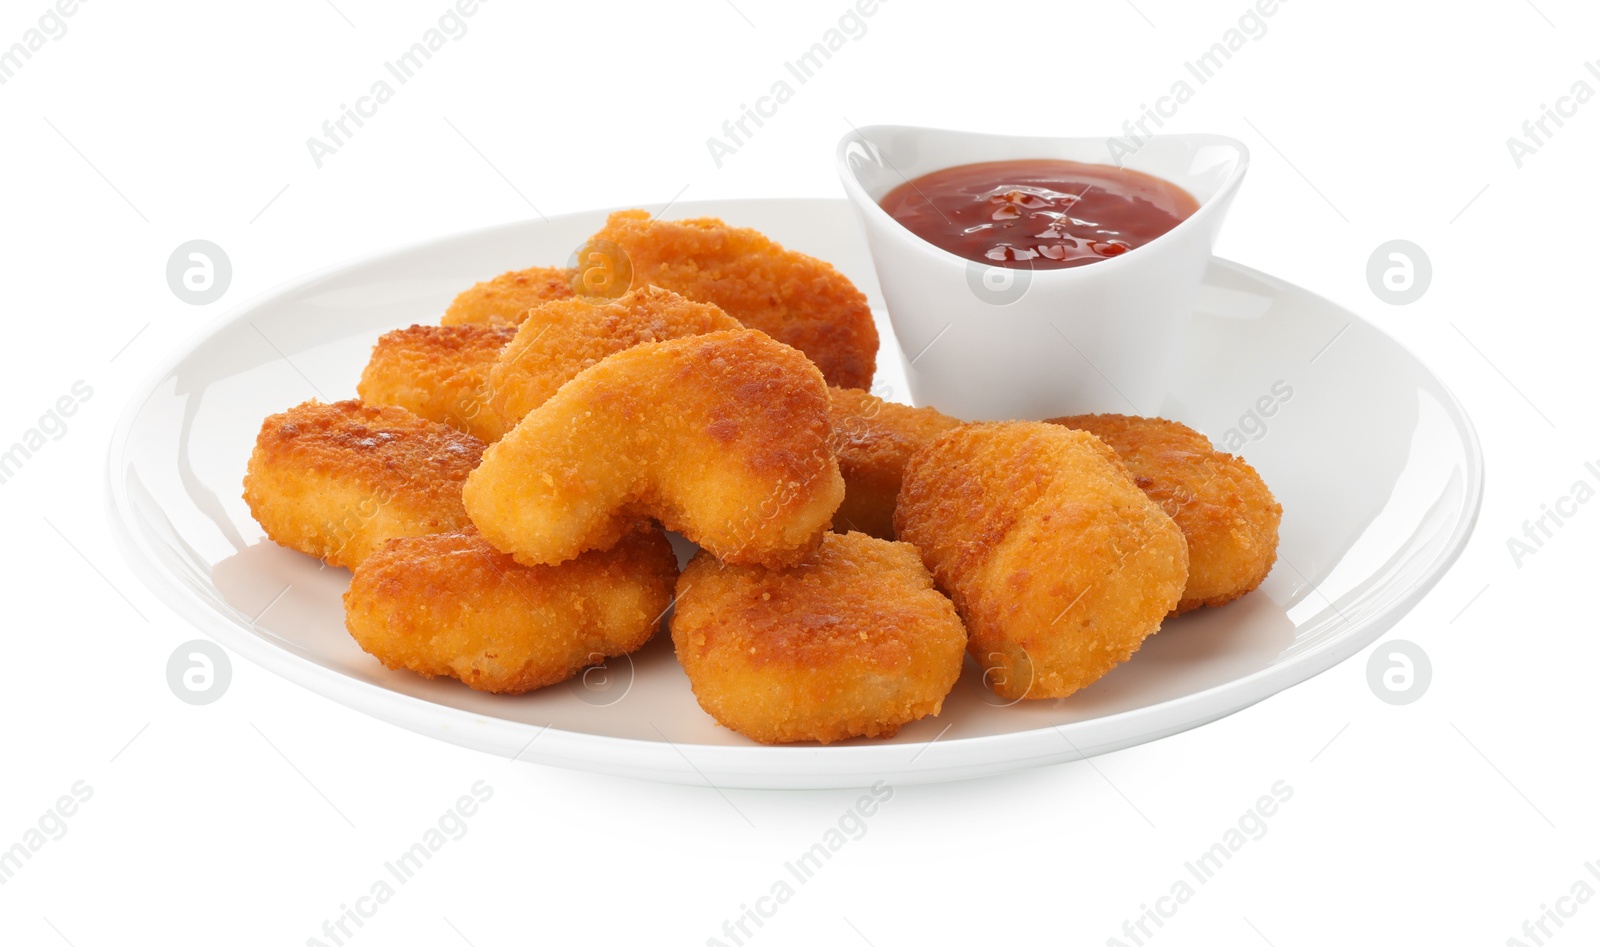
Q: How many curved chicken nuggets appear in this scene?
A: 1